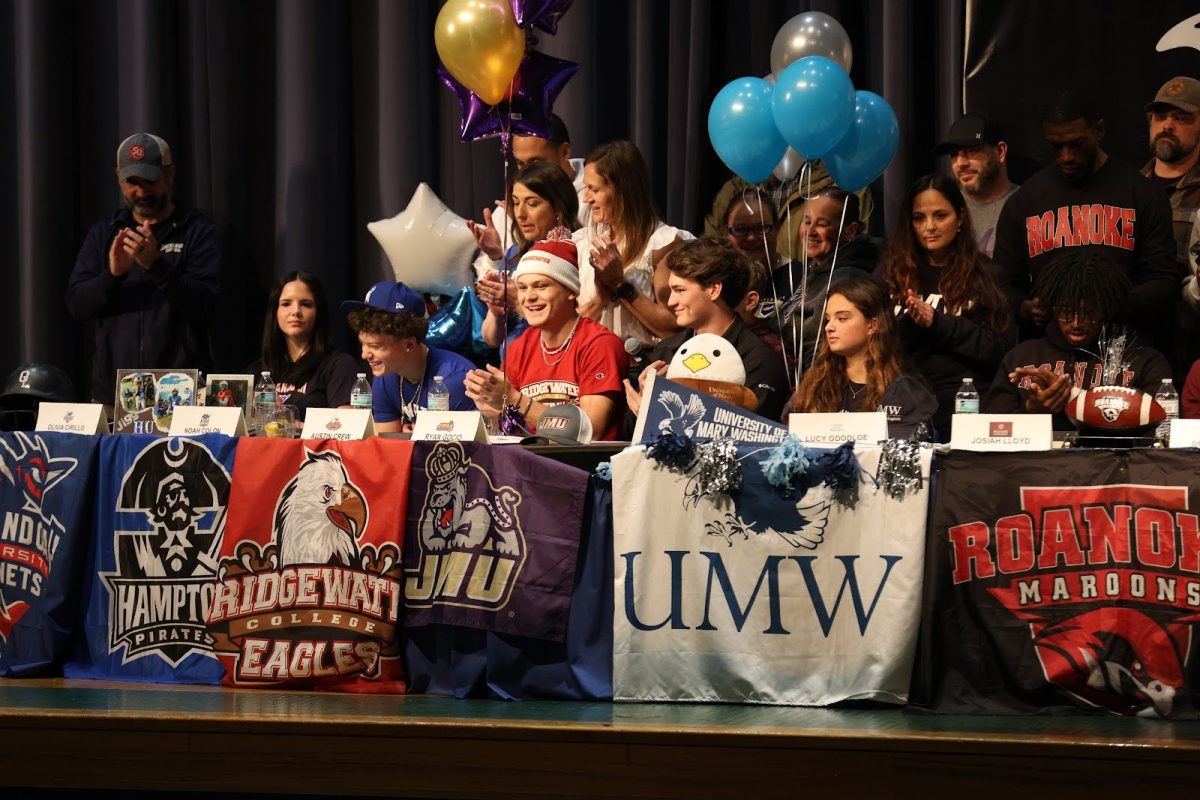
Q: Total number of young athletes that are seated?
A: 6